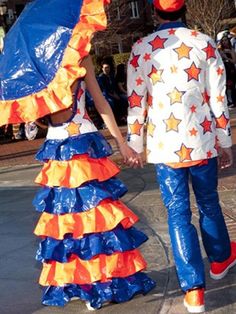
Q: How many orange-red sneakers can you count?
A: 2